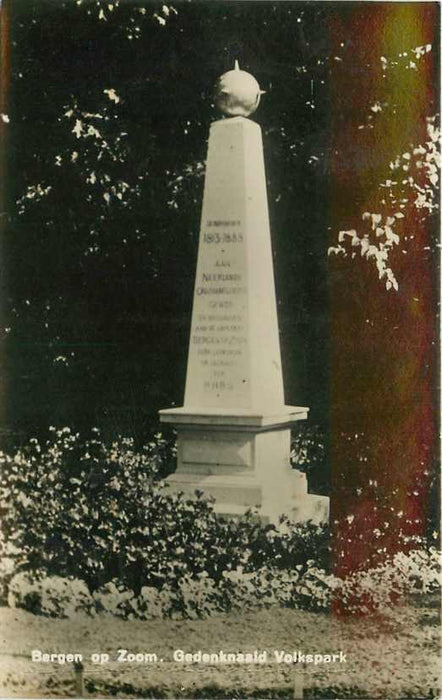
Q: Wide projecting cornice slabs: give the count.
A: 1